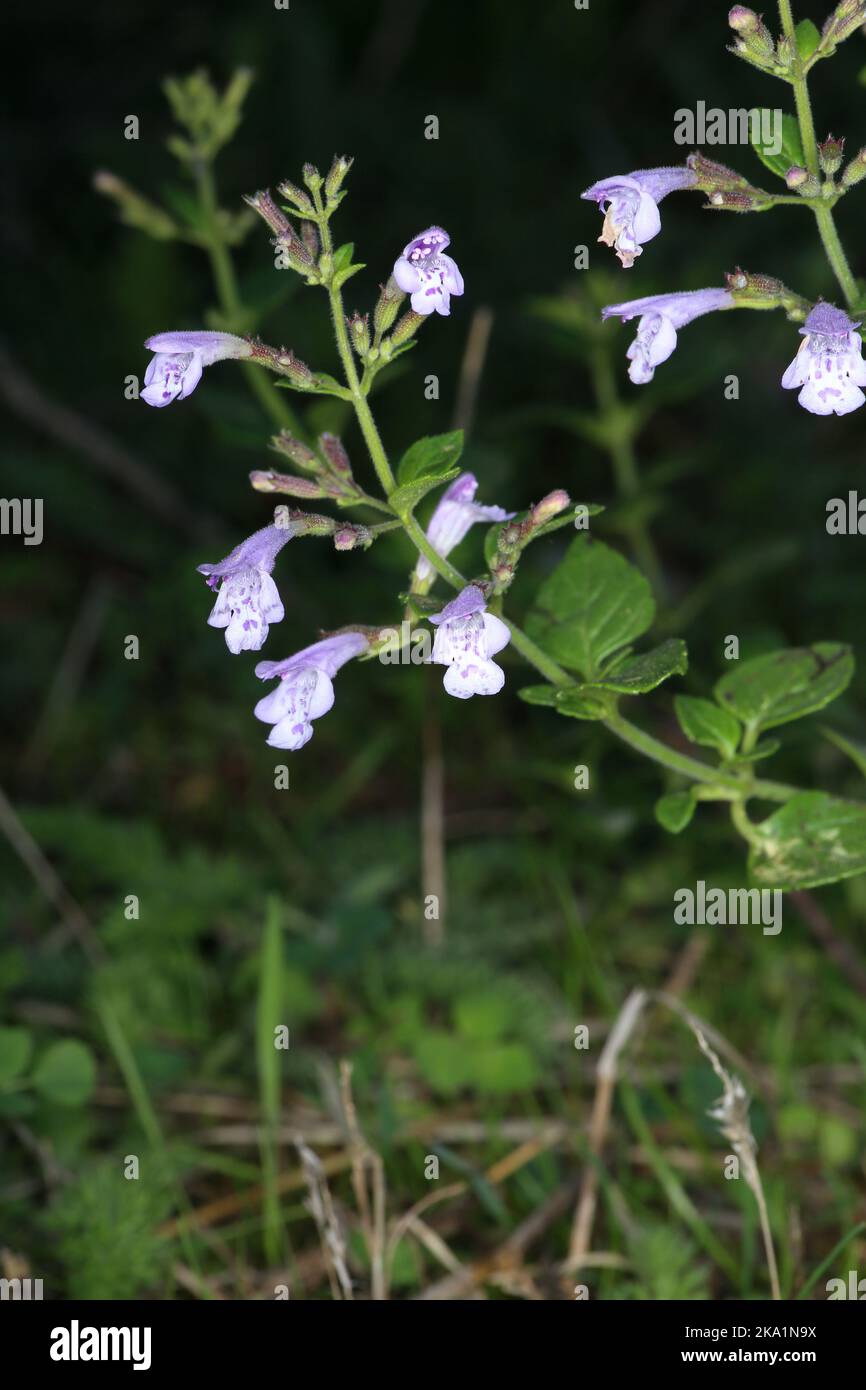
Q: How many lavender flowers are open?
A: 9